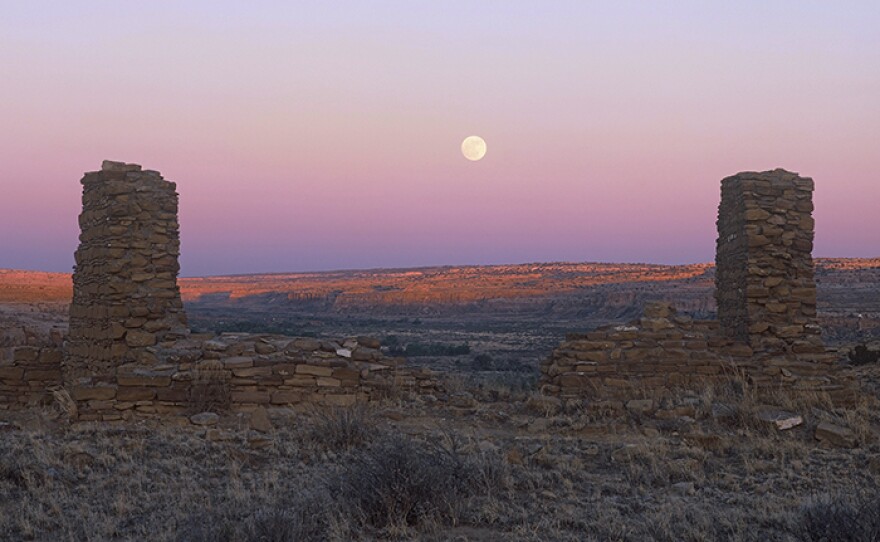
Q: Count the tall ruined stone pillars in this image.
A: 2